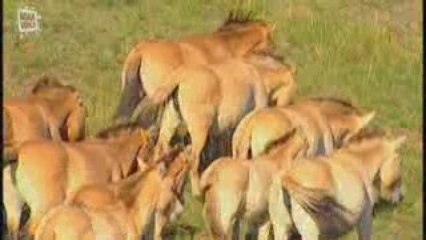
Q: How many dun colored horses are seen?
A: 9